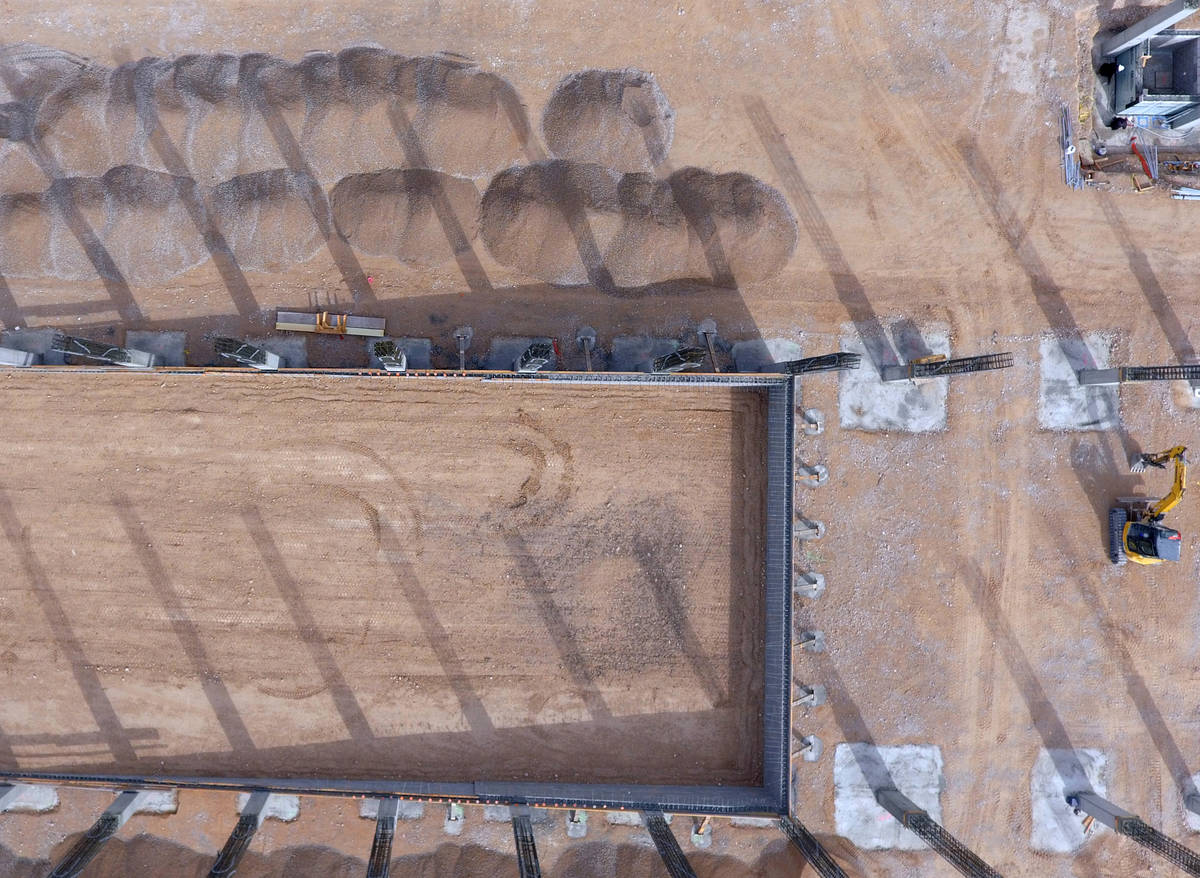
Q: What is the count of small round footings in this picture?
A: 13